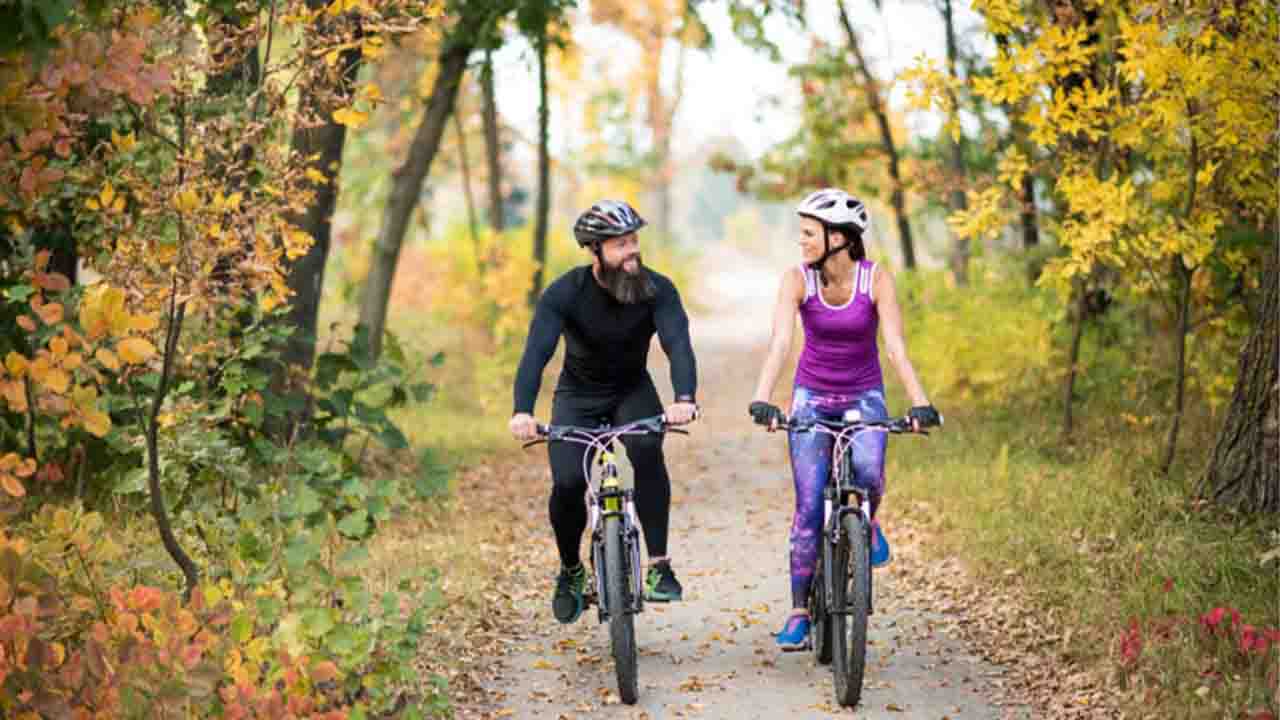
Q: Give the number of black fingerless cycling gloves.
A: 2